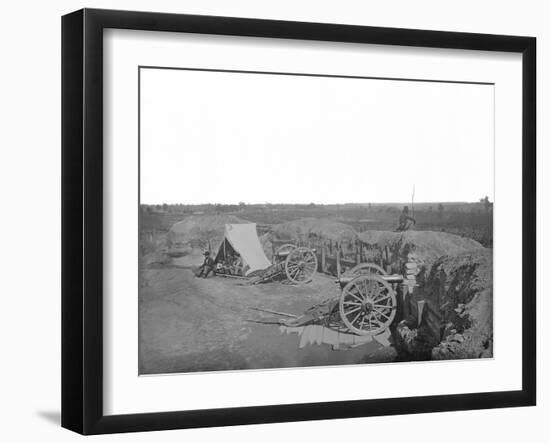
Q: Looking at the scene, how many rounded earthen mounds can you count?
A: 3